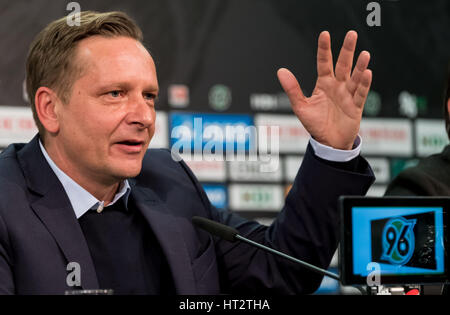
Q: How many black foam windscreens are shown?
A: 1